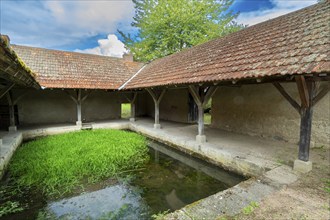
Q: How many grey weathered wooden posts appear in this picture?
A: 6